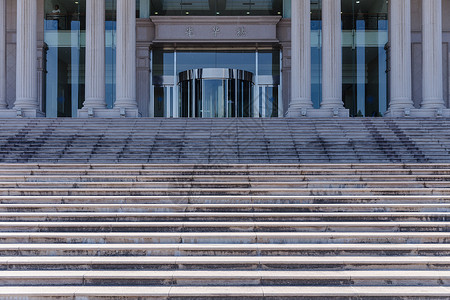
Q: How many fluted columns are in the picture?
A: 8